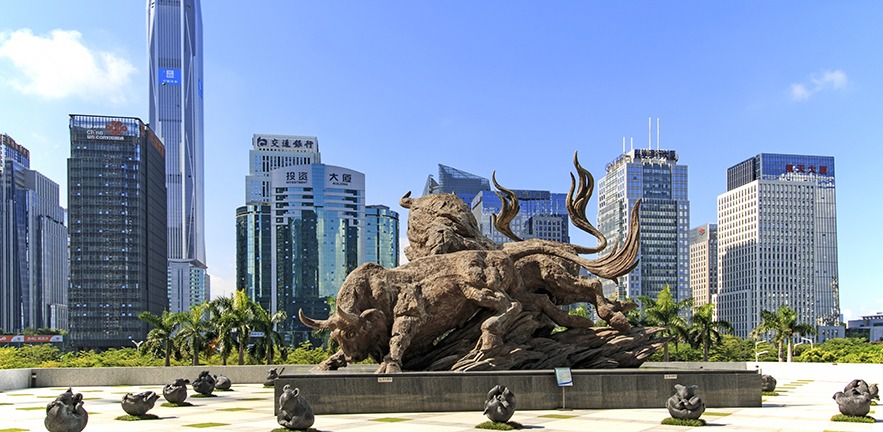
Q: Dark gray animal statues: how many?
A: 12